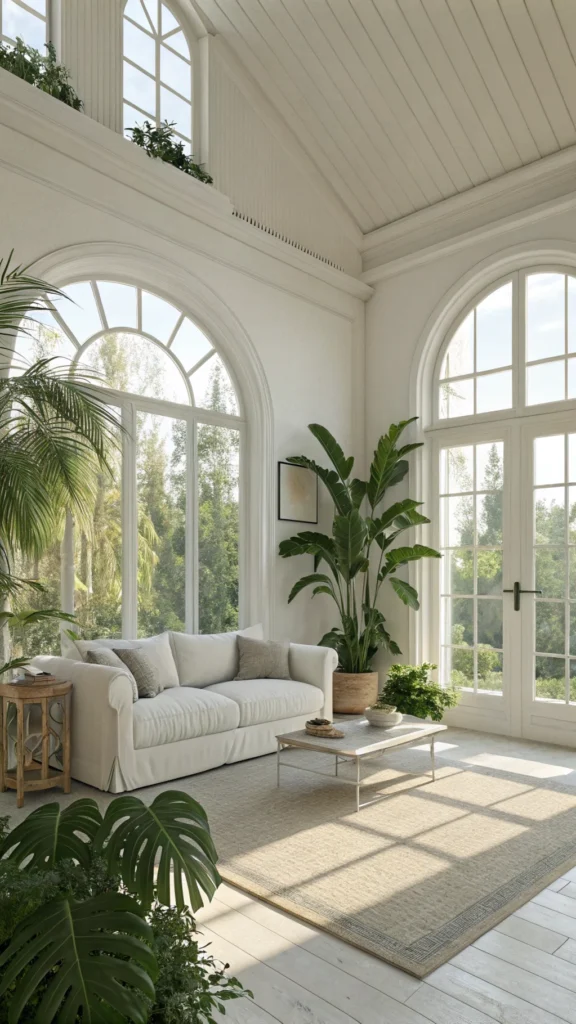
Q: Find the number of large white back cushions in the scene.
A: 2